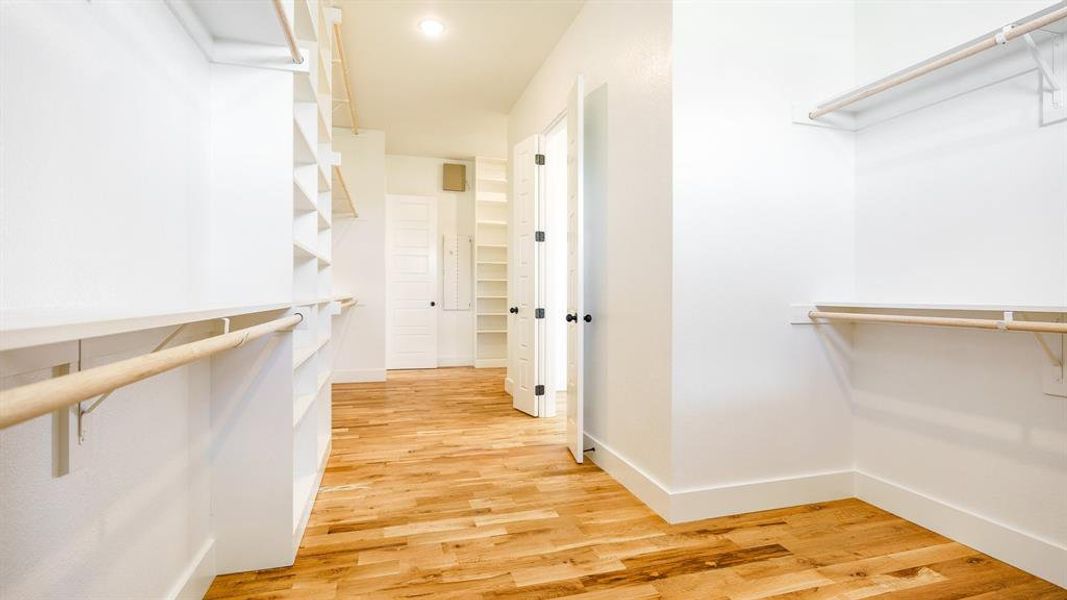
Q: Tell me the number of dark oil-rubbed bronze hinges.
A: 4